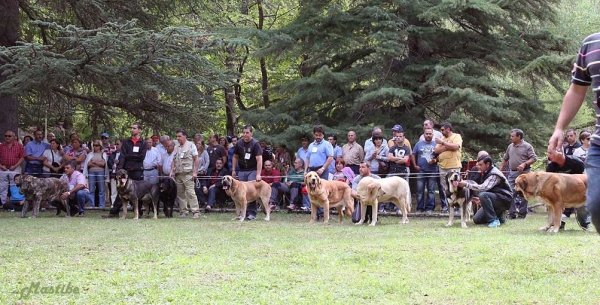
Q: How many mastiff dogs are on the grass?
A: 8